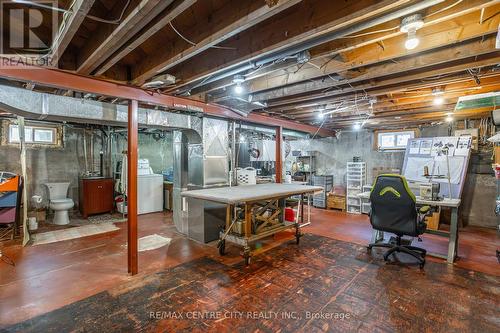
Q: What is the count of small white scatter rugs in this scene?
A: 2